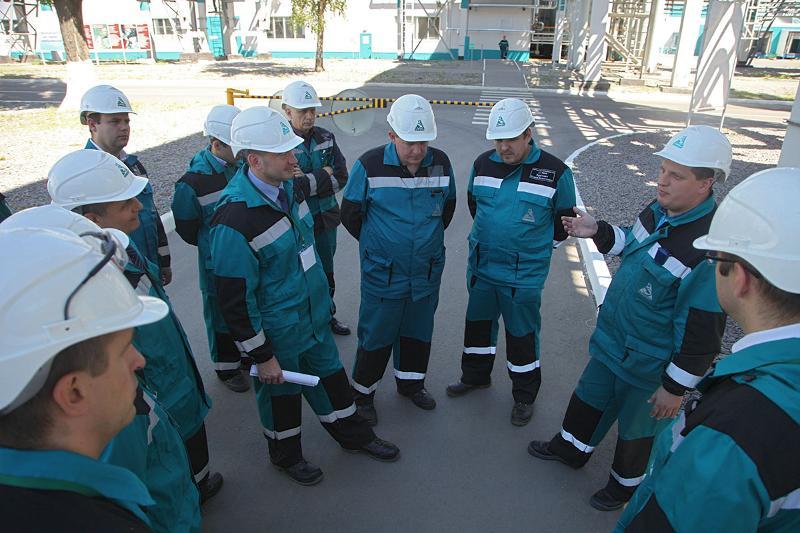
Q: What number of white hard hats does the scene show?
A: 11